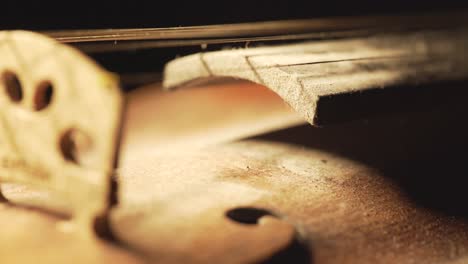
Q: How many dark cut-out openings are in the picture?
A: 4